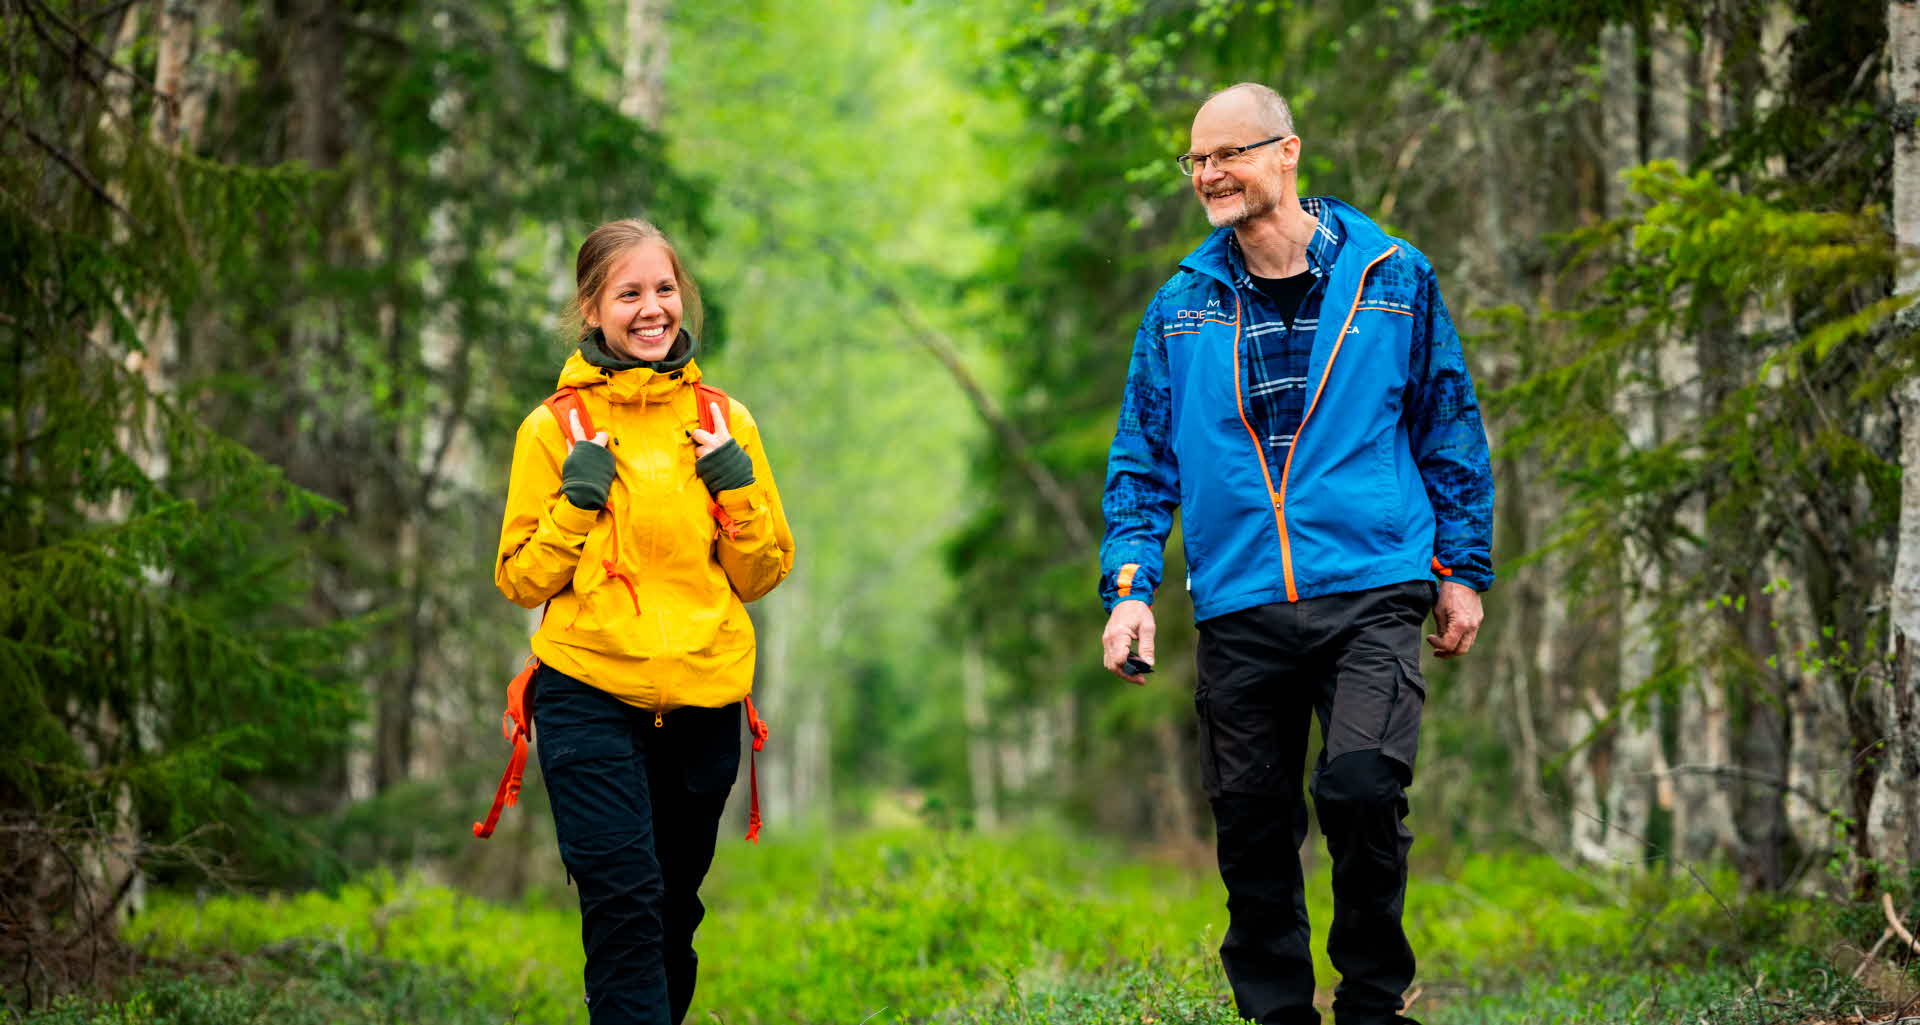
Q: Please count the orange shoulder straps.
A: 2